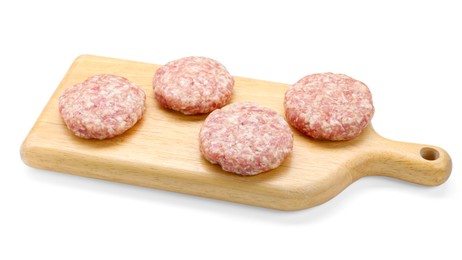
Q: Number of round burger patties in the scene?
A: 4